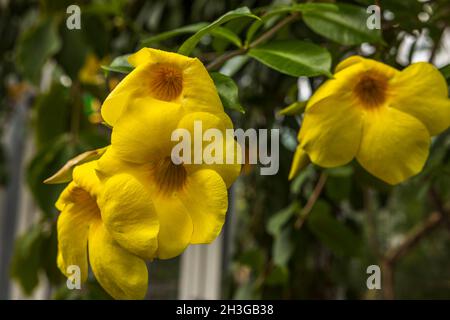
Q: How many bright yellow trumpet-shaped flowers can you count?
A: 4